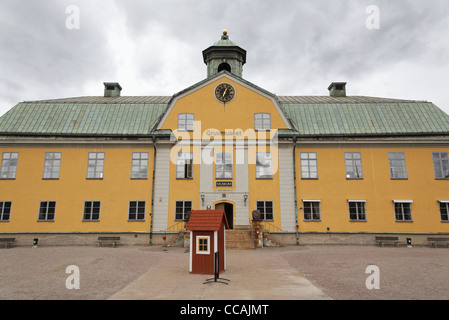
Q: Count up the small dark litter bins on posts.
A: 2